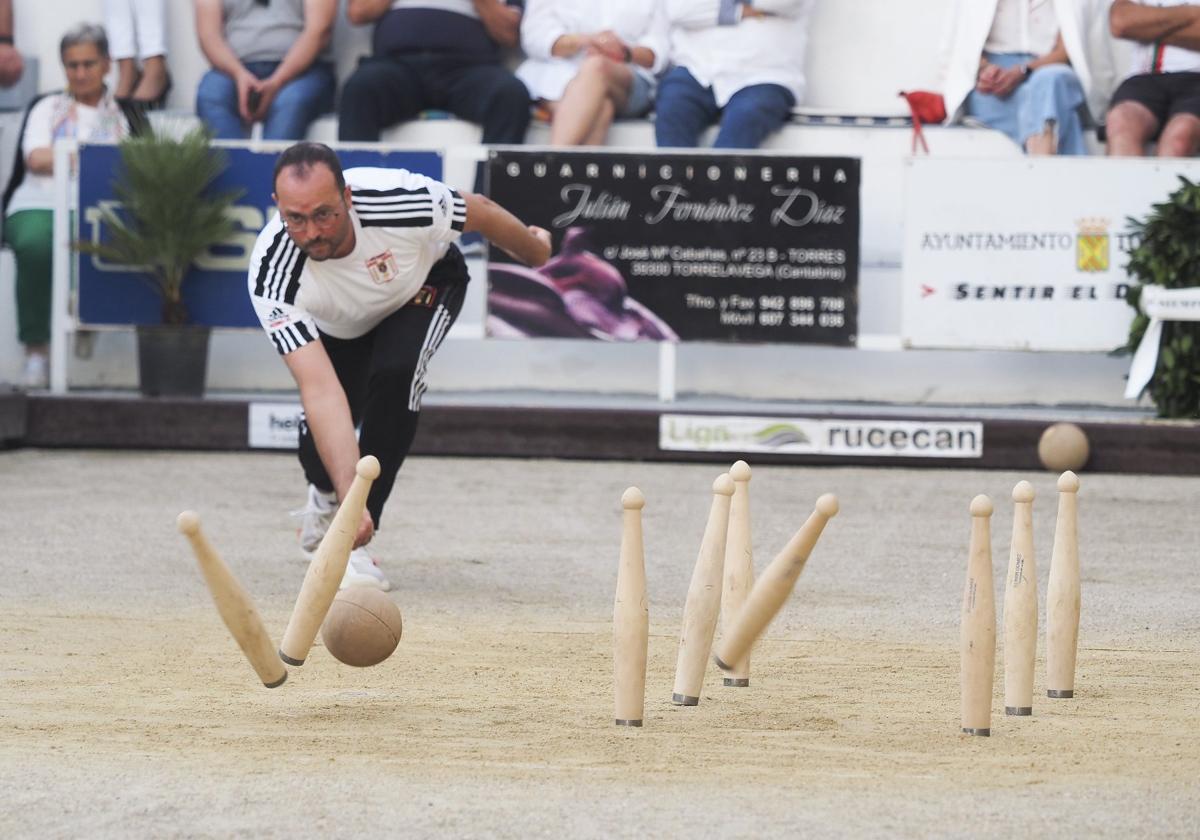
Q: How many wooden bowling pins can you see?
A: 9